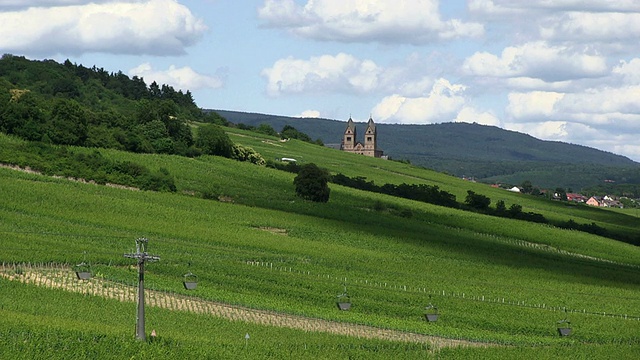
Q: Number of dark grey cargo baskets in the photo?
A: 5